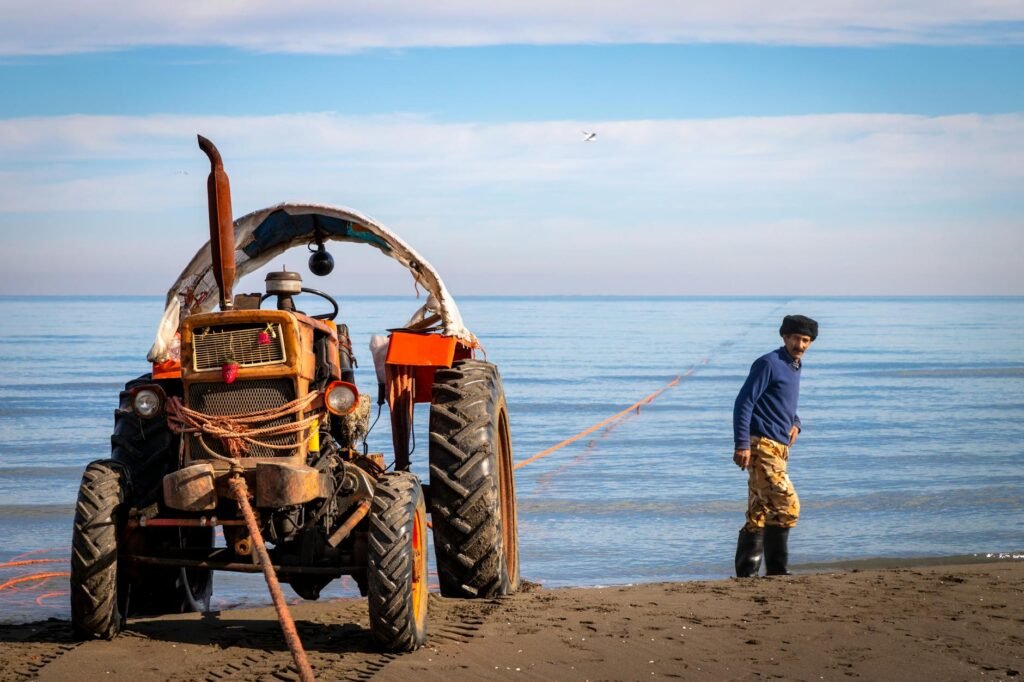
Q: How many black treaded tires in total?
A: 4